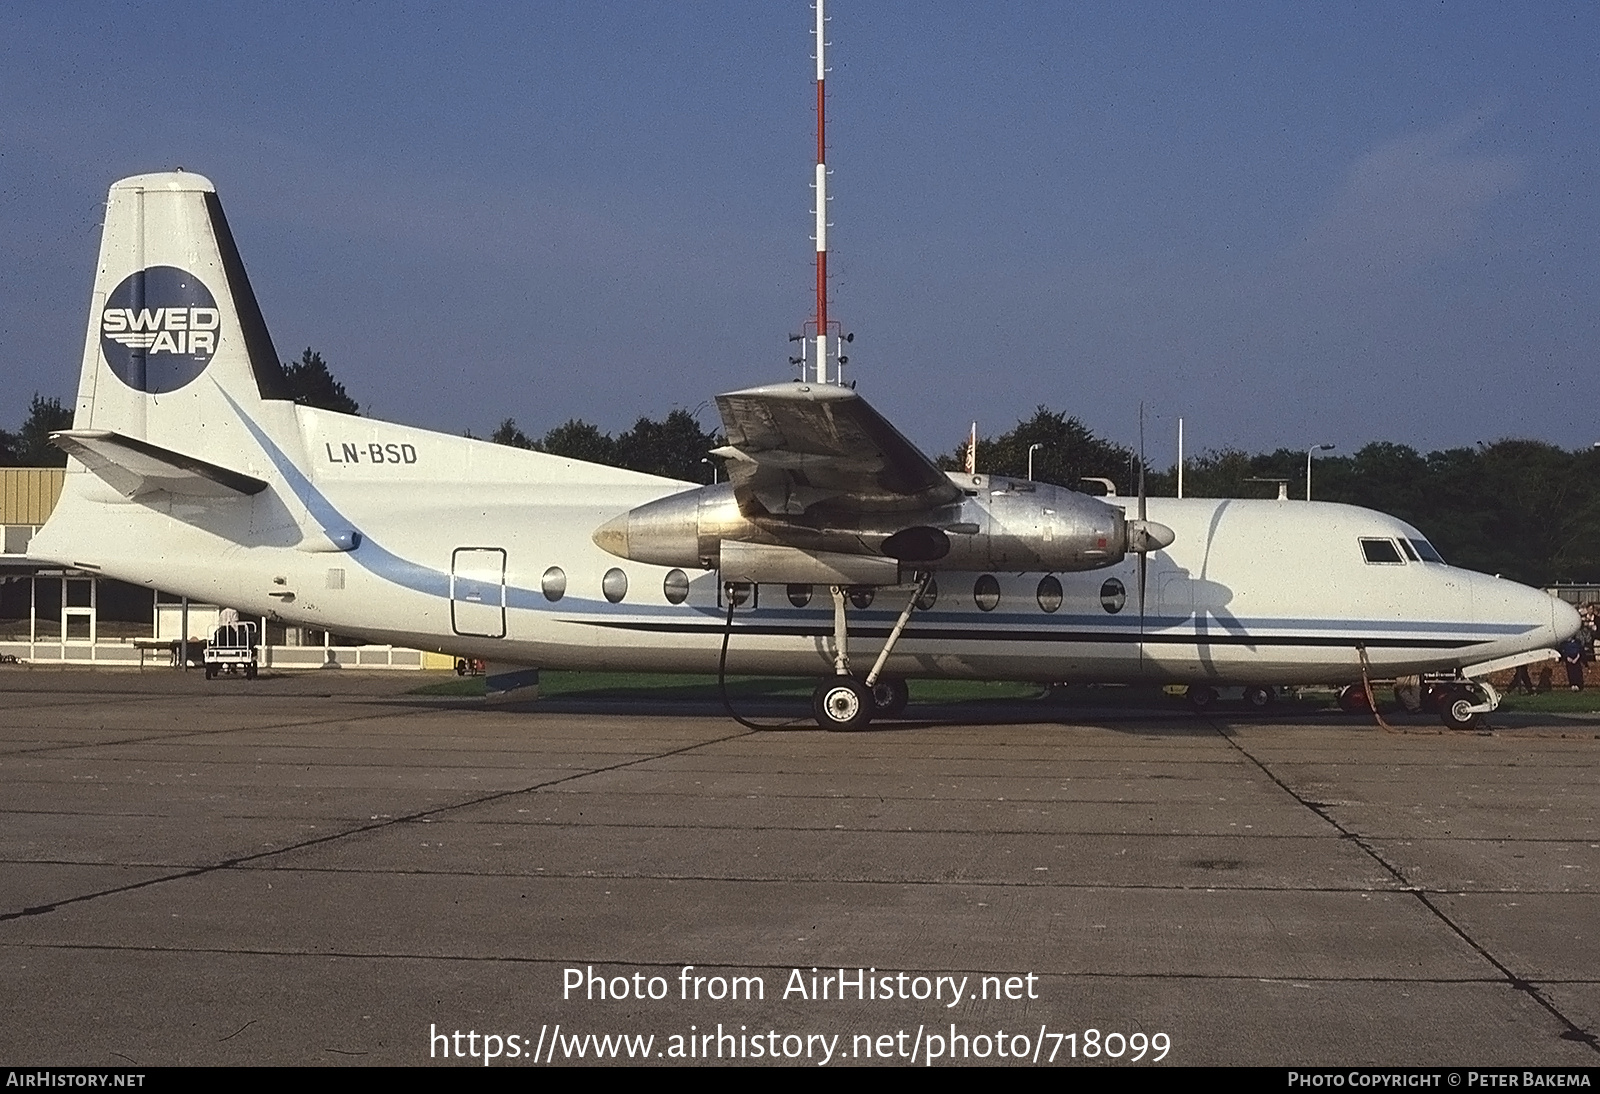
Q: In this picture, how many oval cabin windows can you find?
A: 10